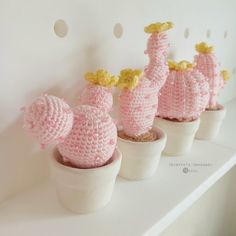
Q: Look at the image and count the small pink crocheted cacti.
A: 4